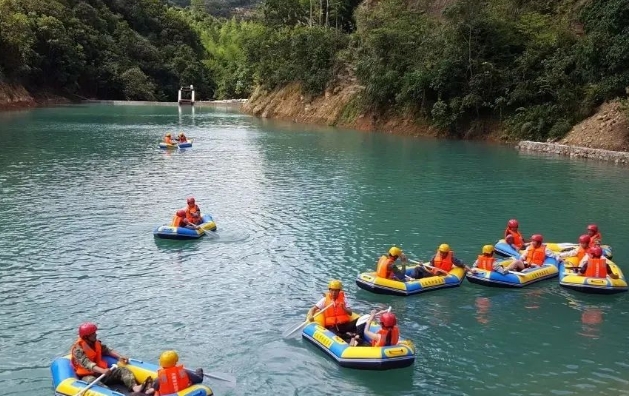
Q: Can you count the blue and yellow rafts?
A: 8